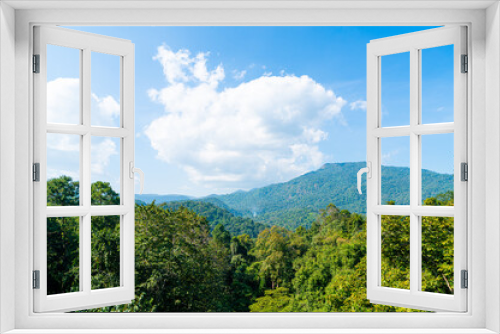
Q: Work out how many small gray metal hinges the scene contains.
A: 6